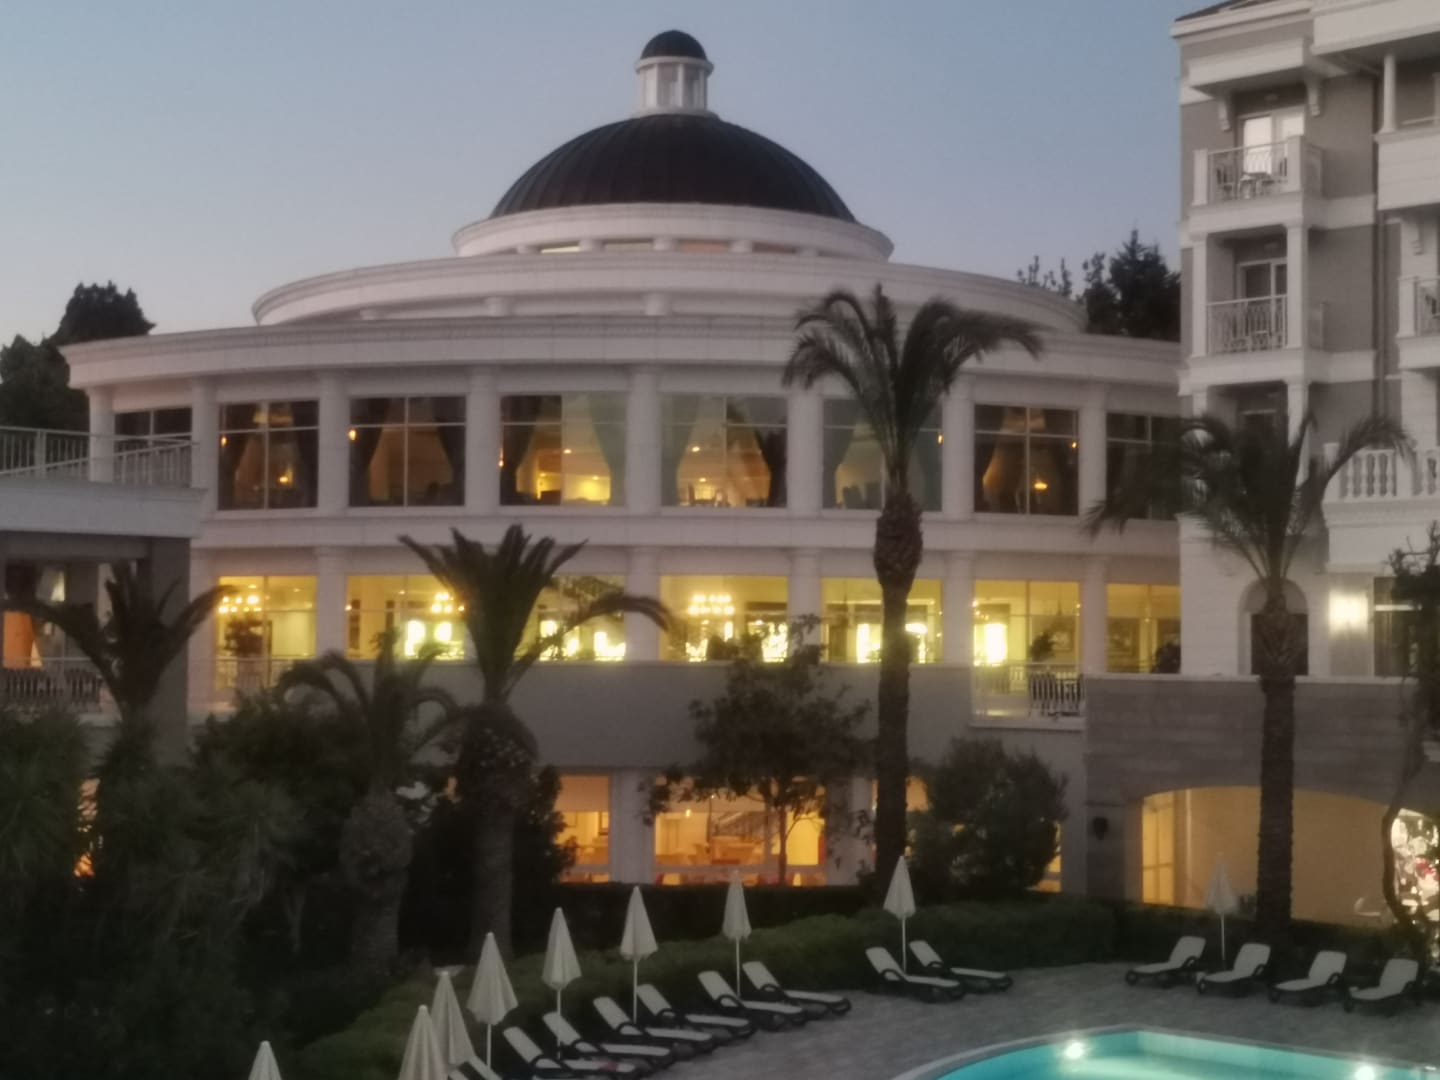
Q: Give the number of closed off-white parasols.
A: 9